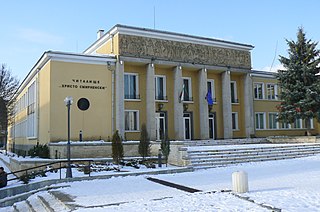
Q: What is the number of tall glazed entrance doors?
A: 3